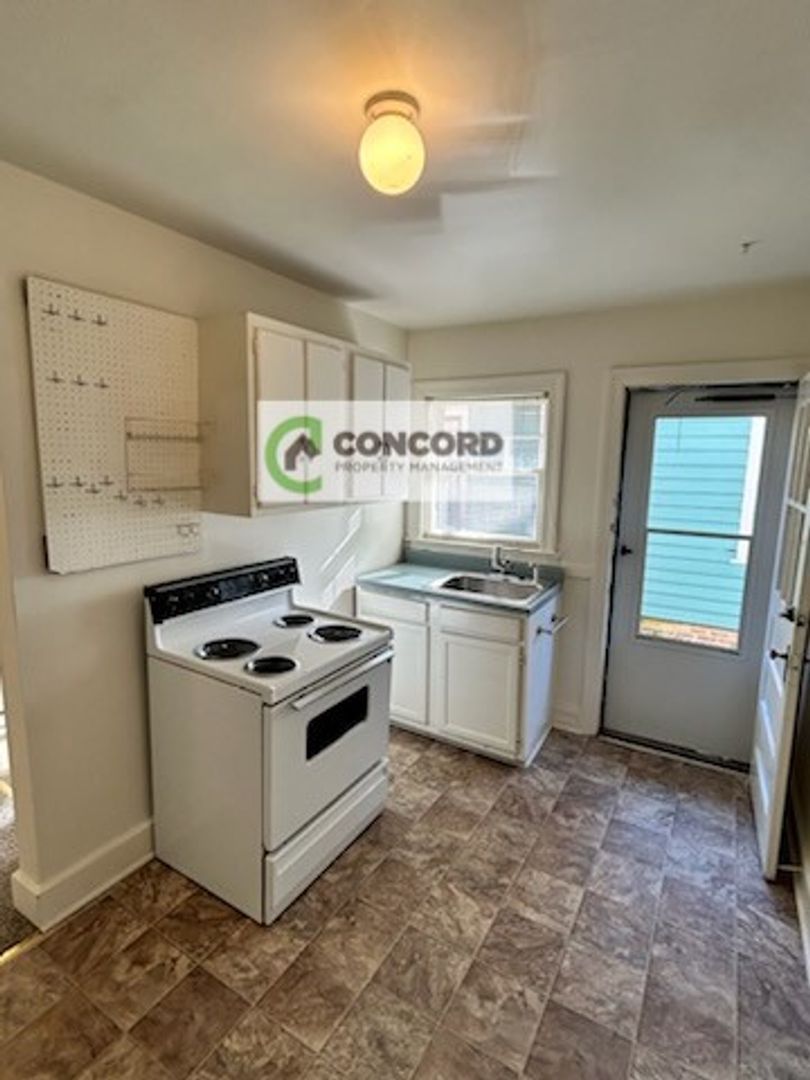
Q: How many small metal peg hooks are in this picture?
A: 13